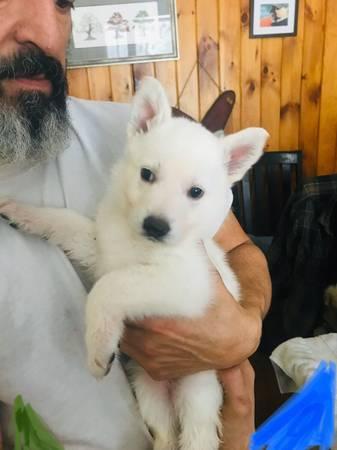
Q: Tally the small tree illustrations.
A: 3